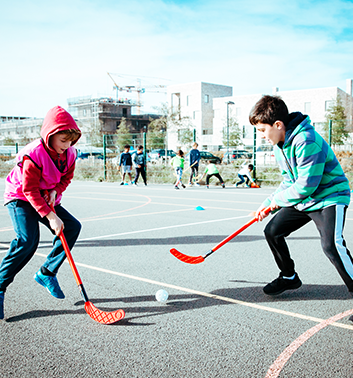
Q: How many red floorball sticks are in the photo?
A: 2